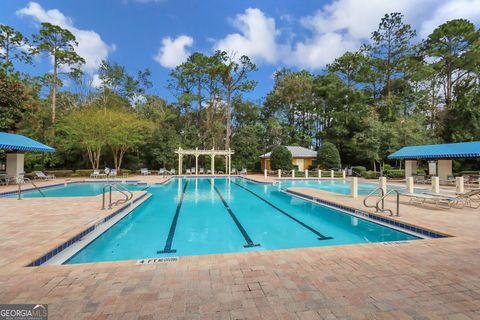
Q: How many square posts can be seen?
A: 12